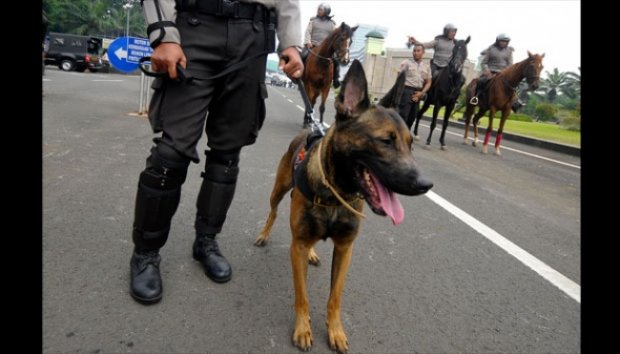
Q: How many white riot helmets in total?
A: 3